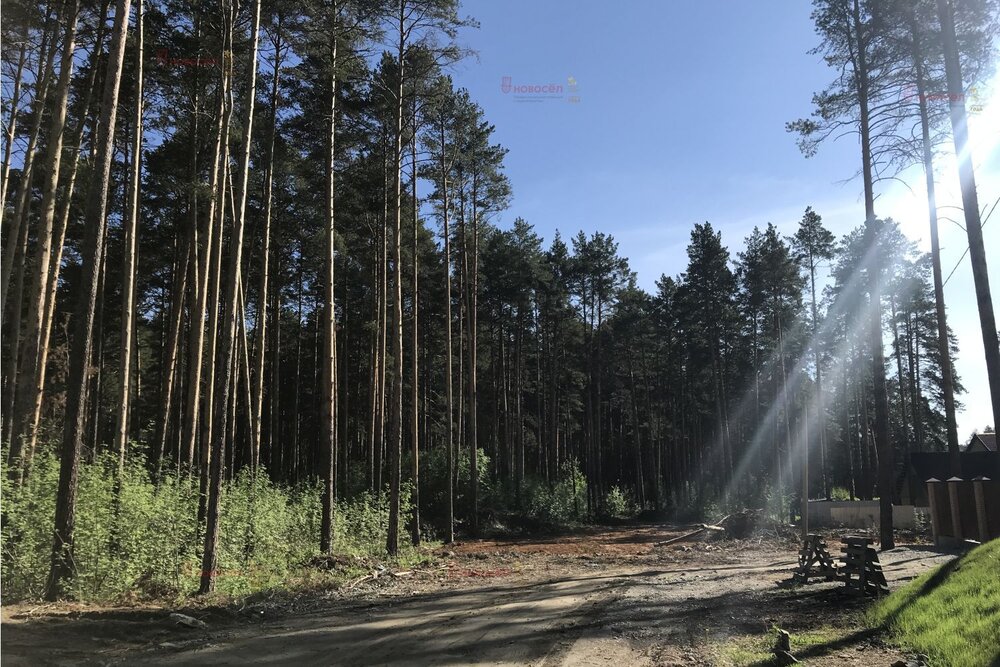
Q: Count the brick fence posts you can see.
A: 3